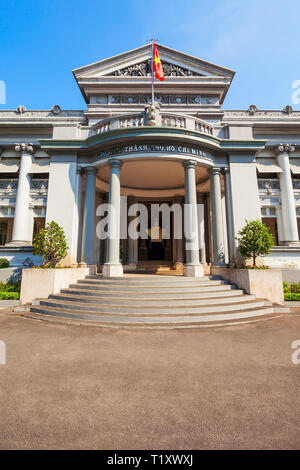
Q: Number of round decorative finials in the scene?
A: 4